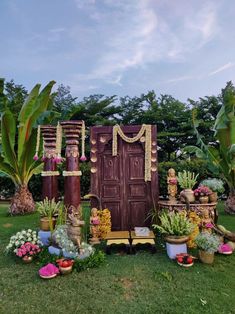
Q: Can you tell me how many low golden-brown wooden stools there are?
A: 2